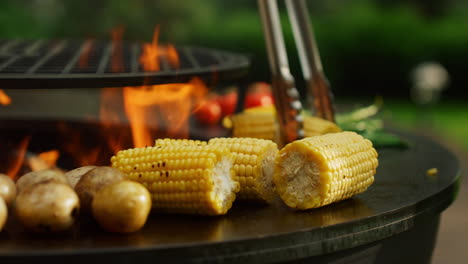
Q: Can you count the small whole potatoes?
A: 7